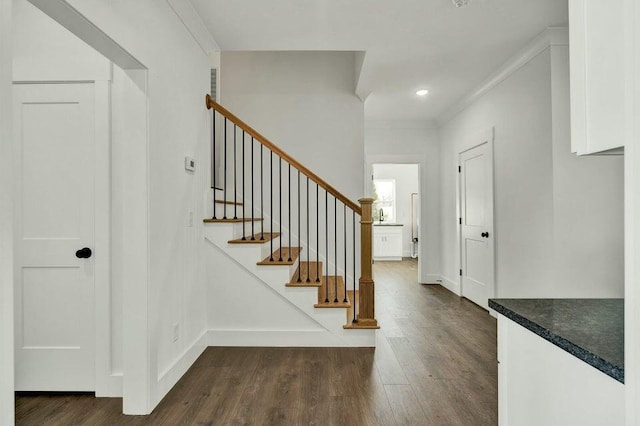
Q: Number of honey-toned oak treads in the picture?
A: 7